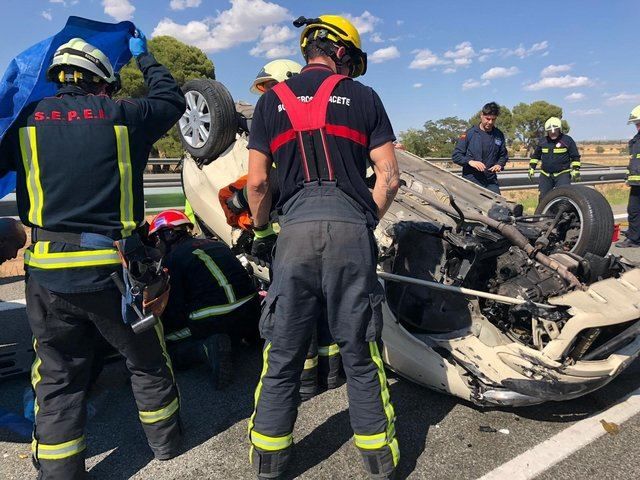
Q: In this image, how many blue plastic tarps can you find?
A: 1